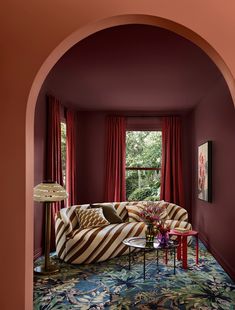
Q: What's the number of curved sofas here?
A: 1